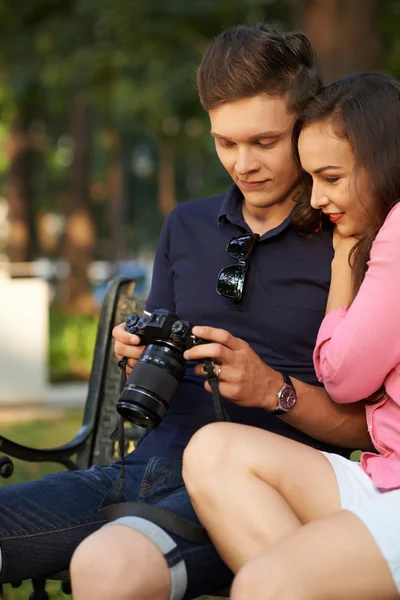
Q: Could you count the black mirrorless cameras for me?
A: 1